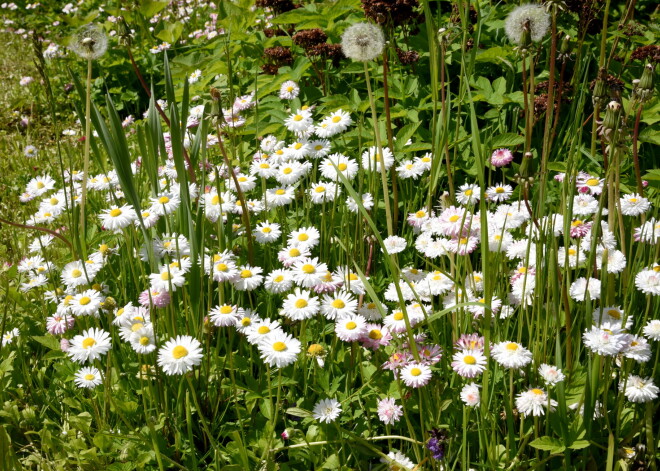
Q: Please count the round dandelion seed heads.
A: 3